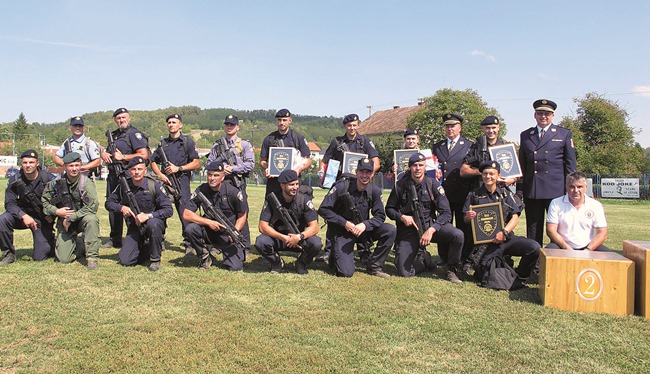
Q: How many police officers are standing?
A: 10